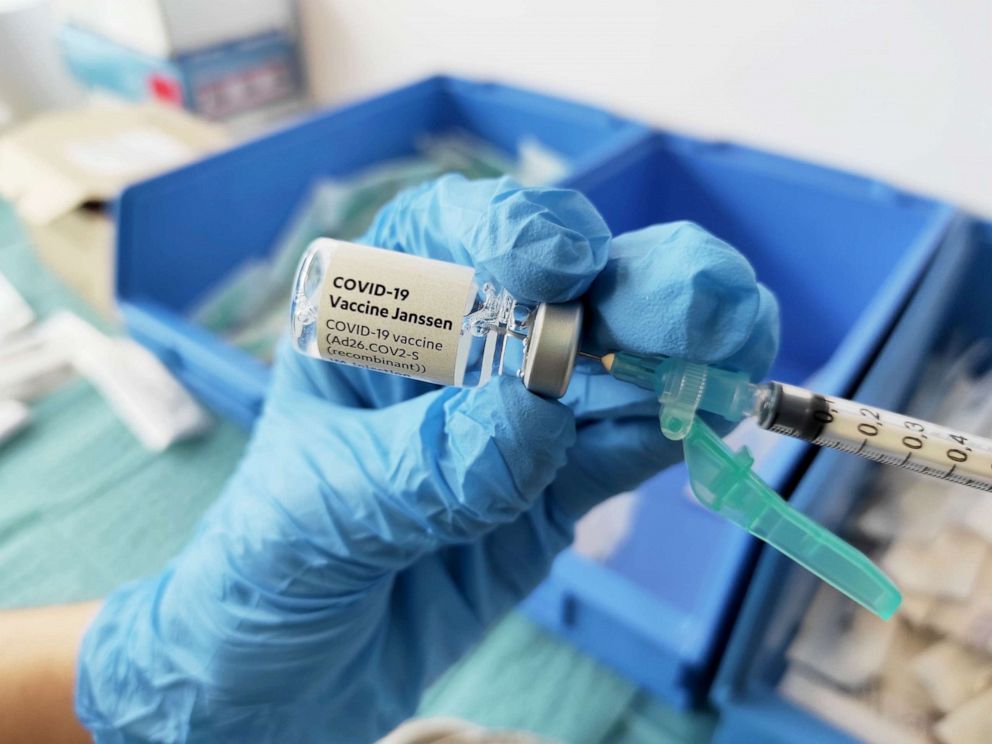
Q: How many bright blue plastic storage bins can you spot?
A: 3